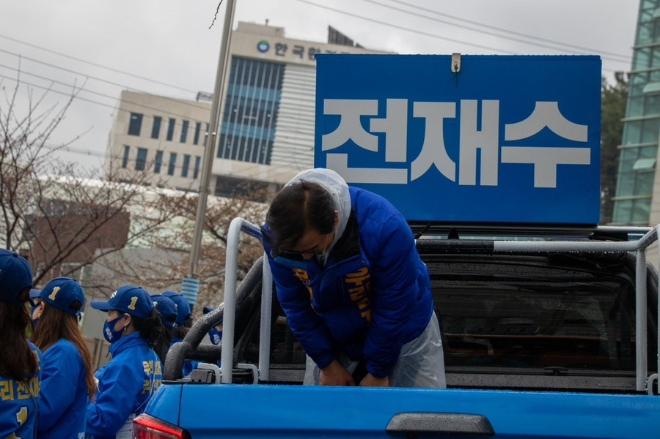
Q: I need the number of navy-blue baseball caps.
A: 6